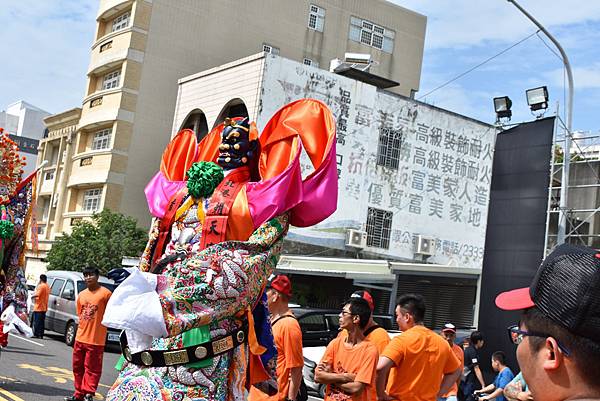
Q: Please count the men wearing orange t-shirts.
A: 7